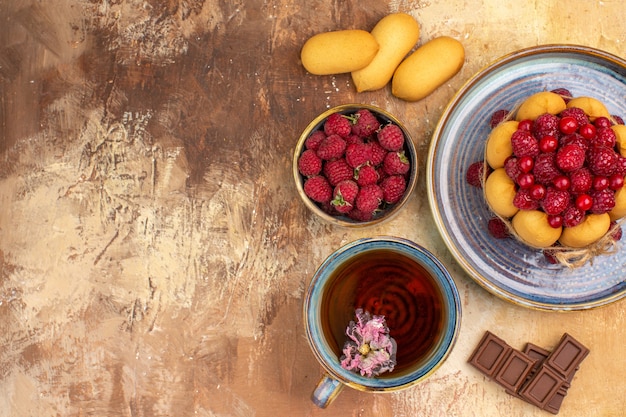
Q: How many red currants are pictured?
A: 13